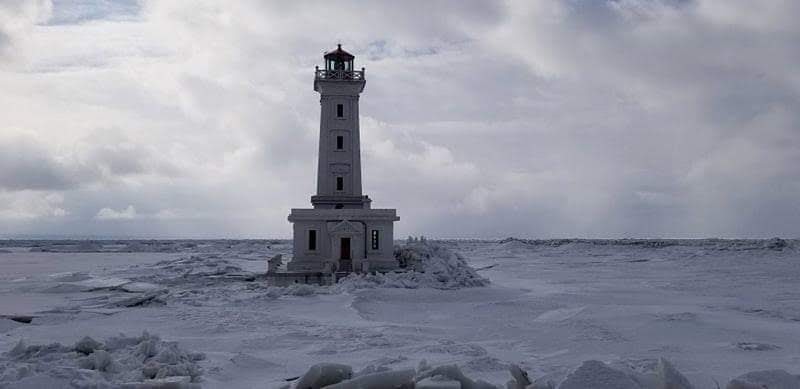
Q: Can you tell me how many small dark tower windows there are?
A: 3